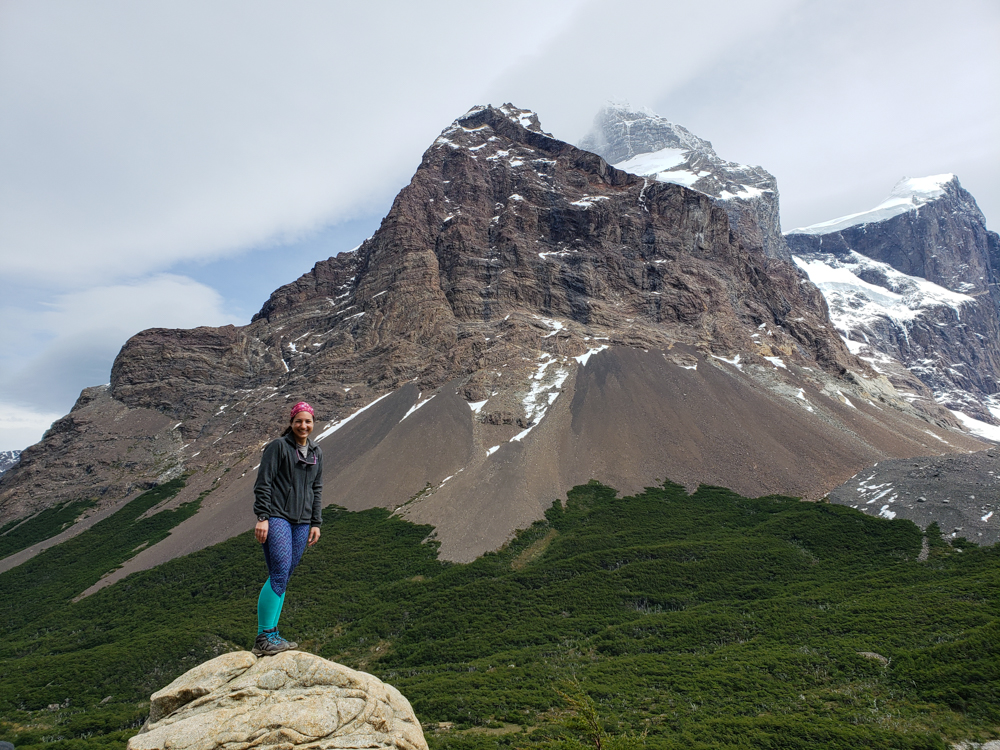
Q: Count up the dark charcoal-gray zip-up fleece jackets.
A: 1